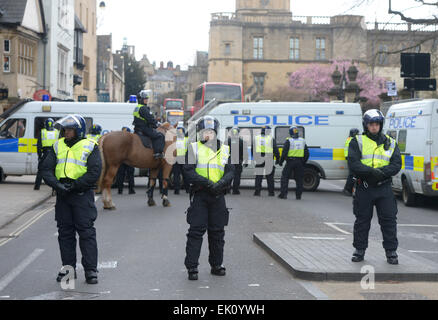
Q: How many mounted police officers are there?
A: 1